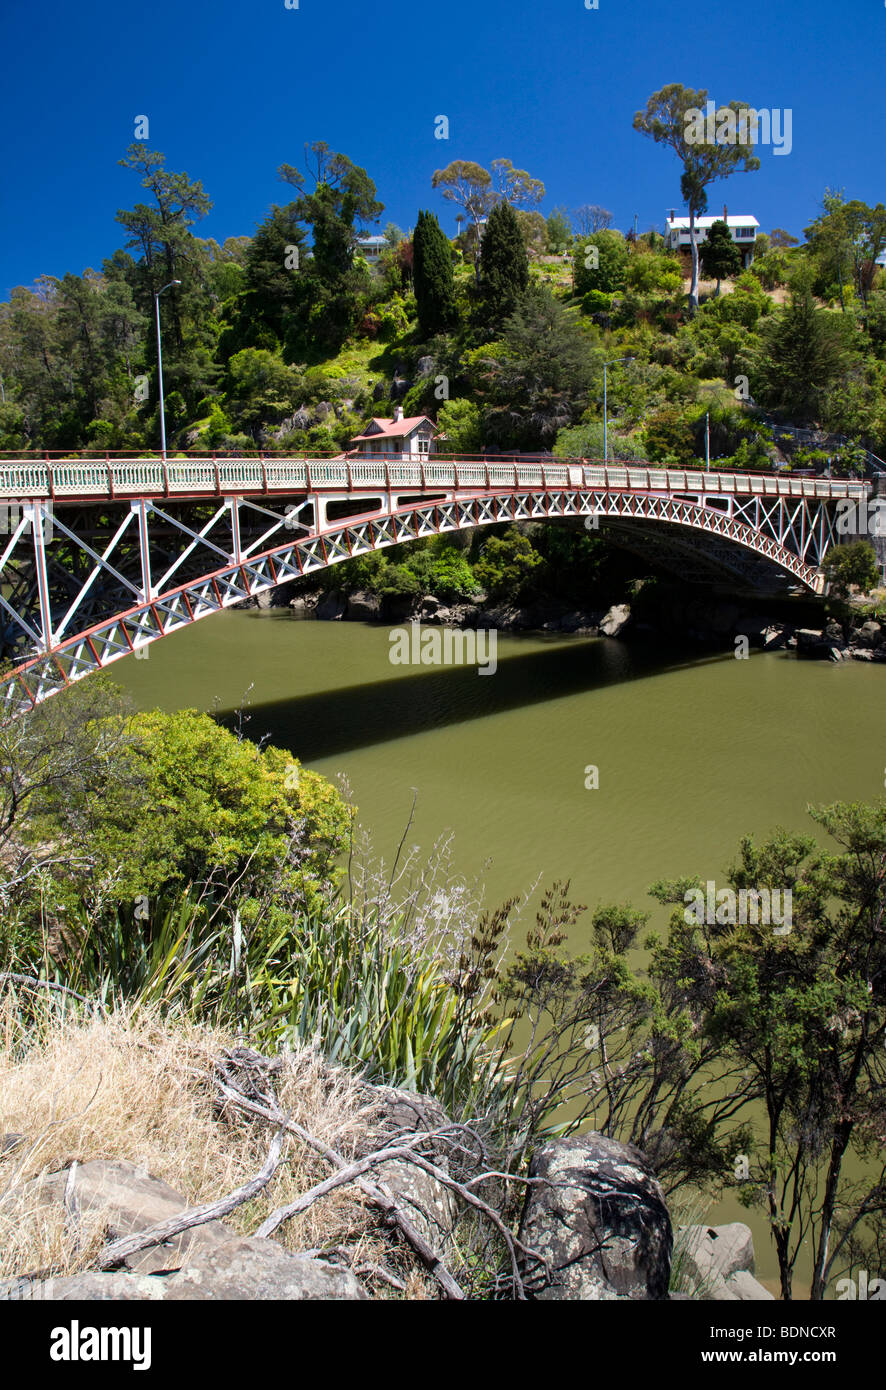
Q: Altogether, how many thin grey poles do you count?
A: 3